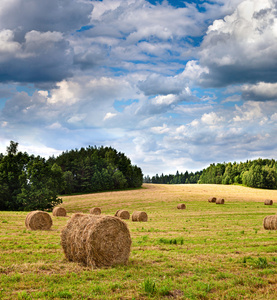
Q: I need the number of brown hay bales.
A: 11